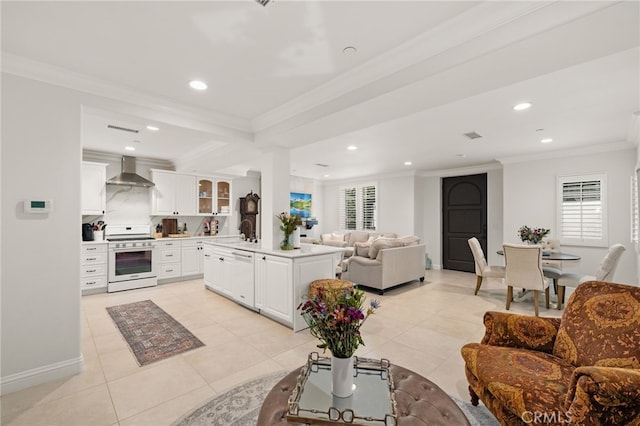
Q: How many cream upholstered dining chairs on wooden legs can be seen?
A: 4